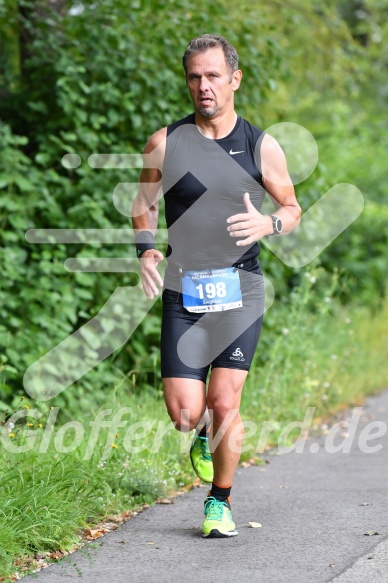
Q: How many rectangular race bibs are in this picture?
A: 1